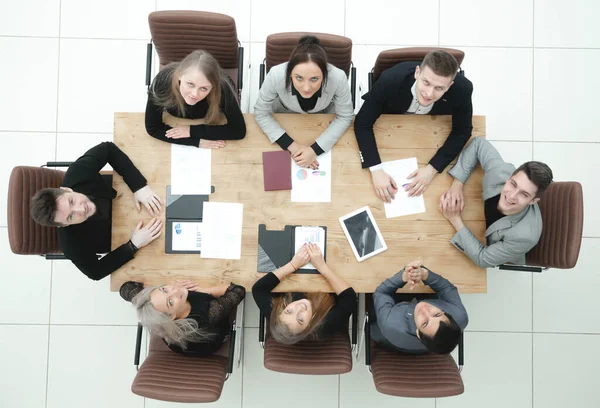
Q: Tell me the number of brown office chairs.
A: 8